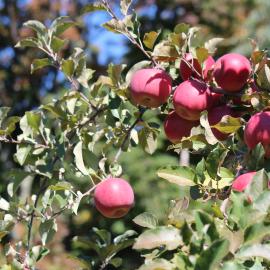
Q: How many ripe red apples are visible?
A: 9